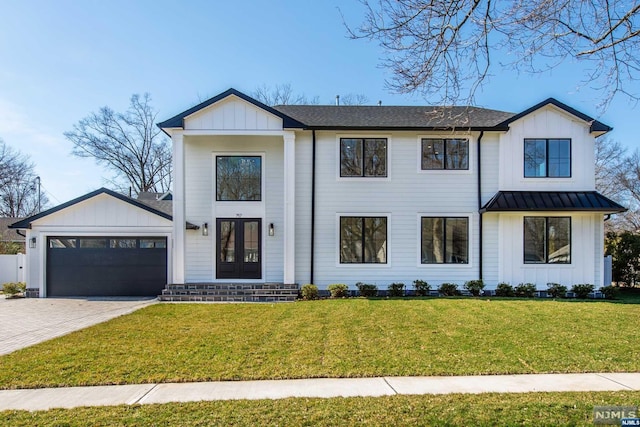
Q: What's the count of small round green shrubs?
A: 13